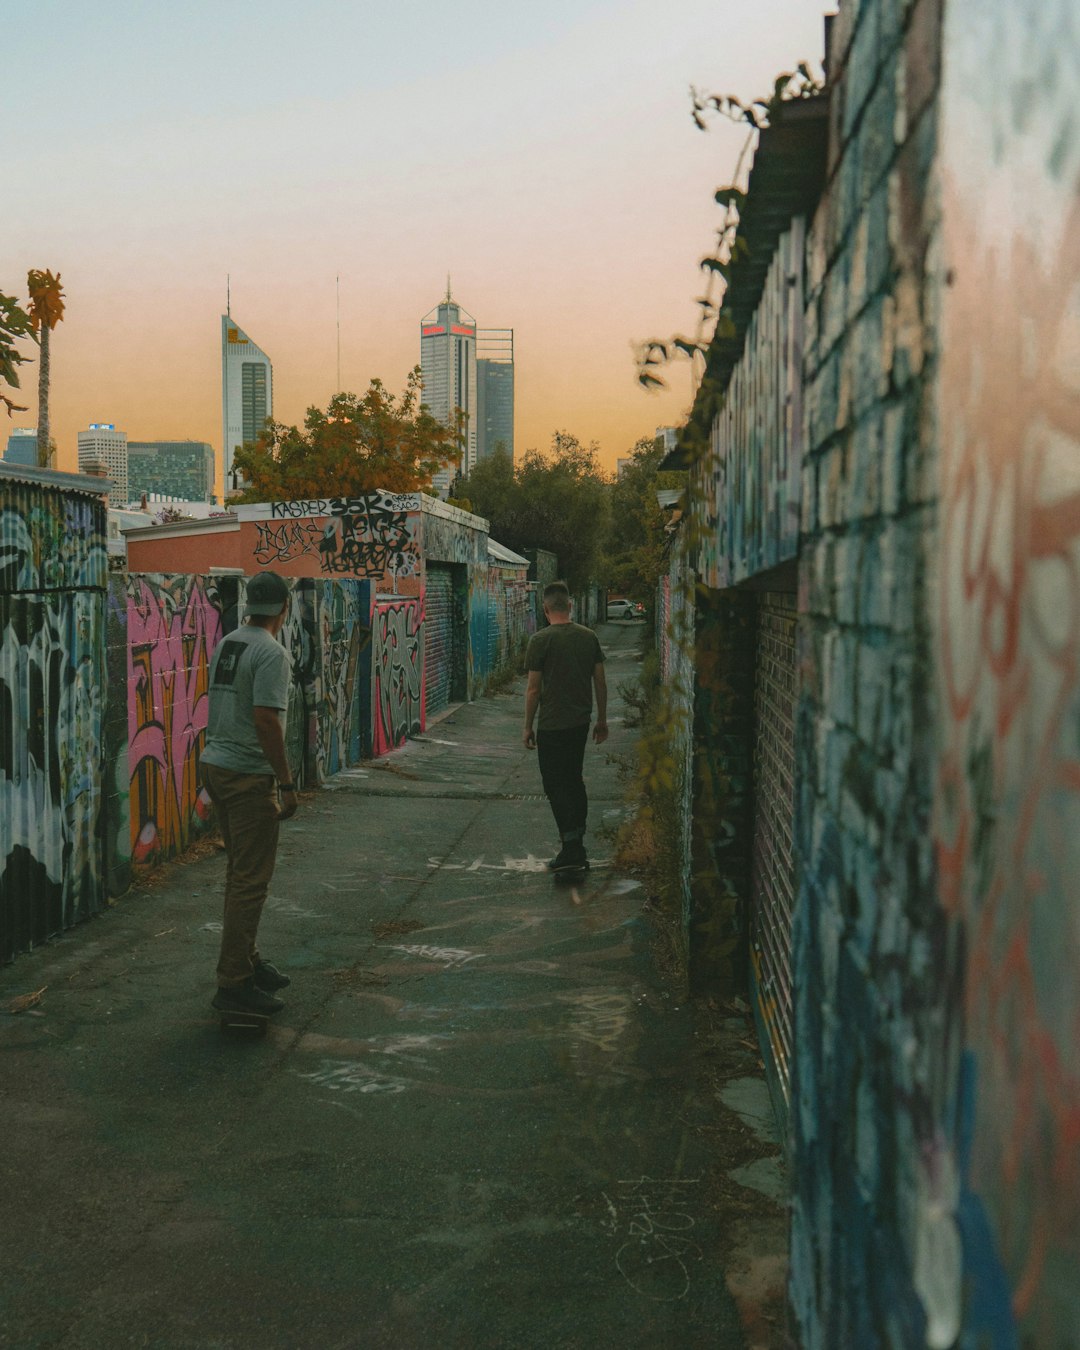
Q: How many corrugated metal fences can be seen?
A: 1